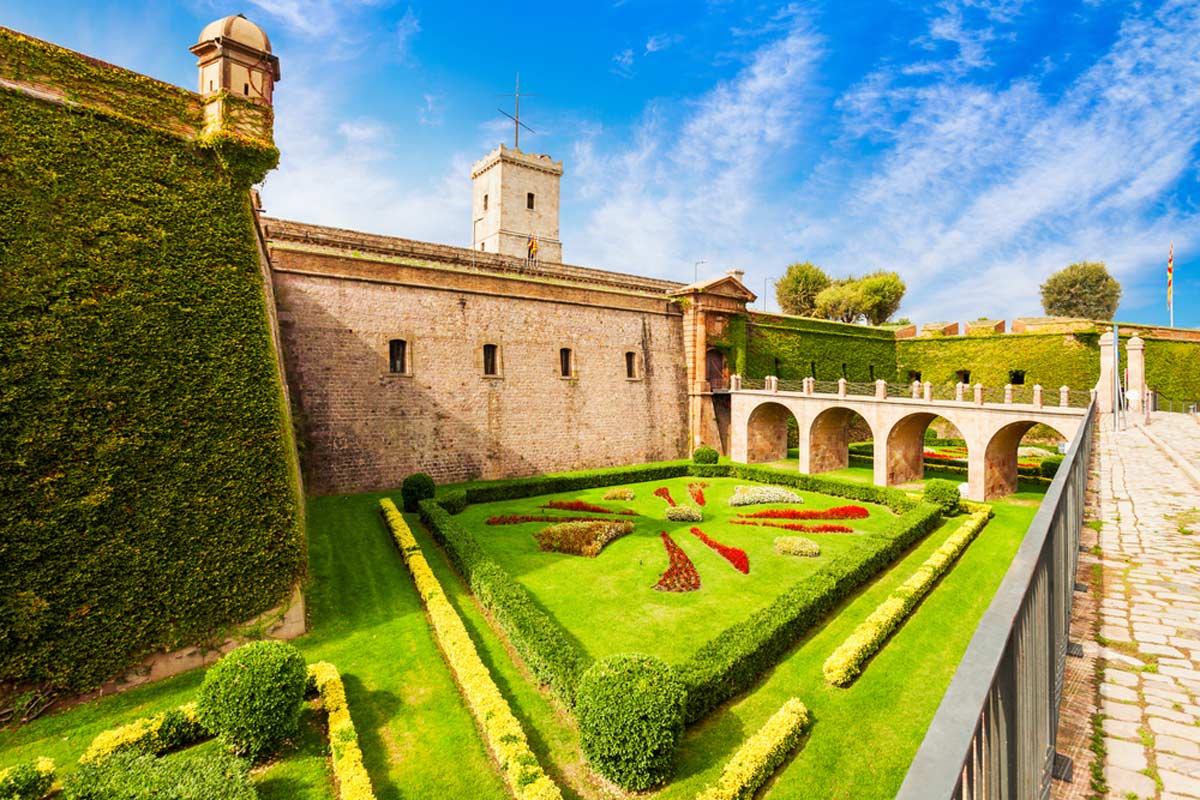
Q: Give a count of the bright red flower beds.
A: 8